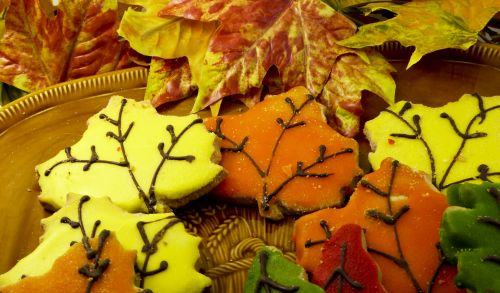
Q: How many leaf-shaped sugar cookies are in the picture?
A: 9